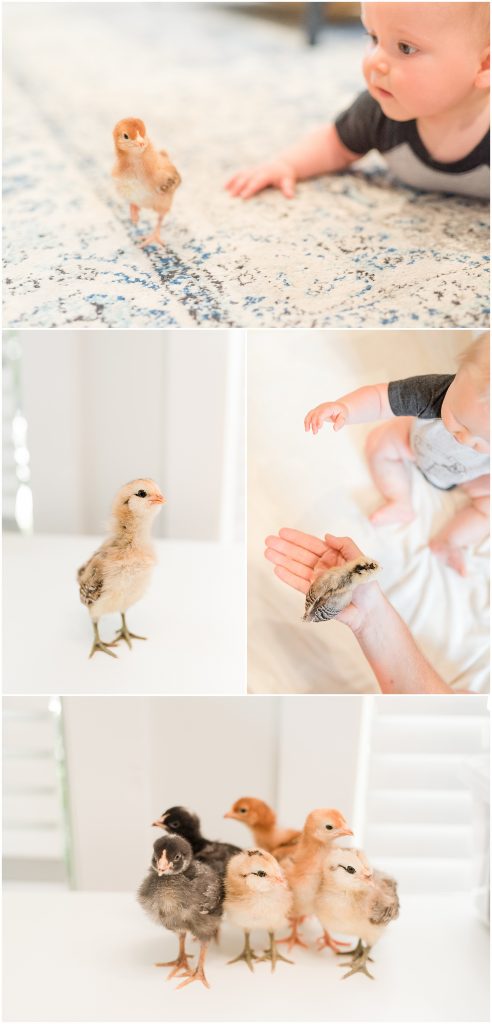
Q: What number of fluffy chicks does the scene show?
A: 9